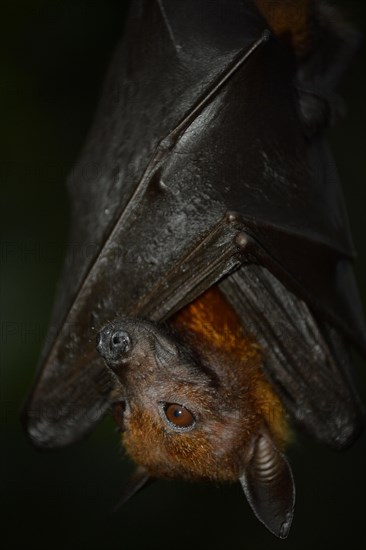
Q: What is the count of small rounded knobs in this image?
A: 2